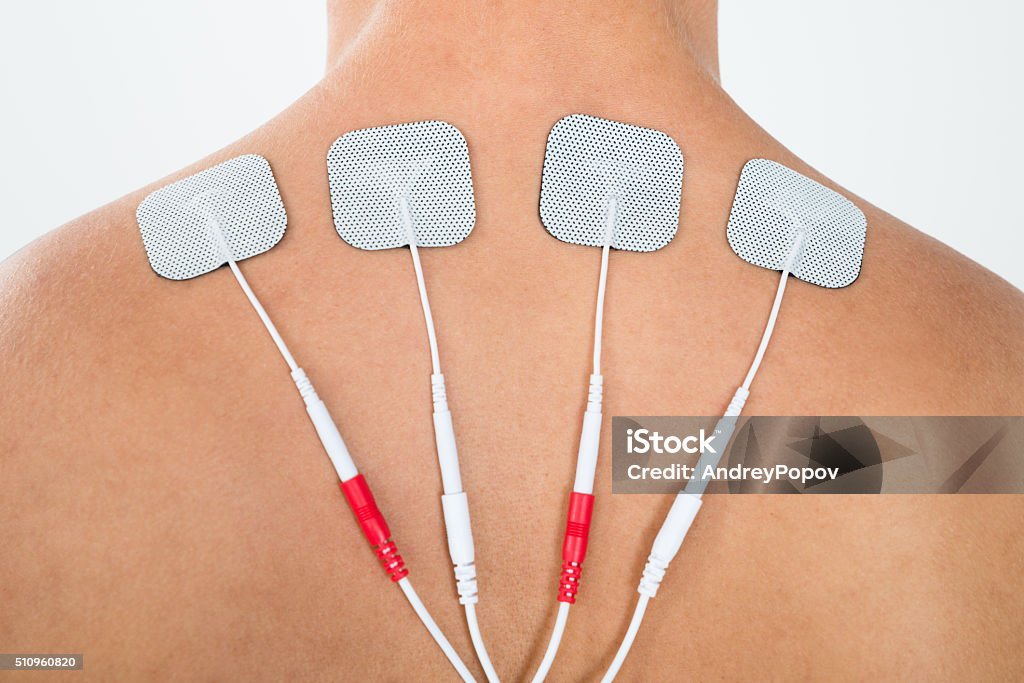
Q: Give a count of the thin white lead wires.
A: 4